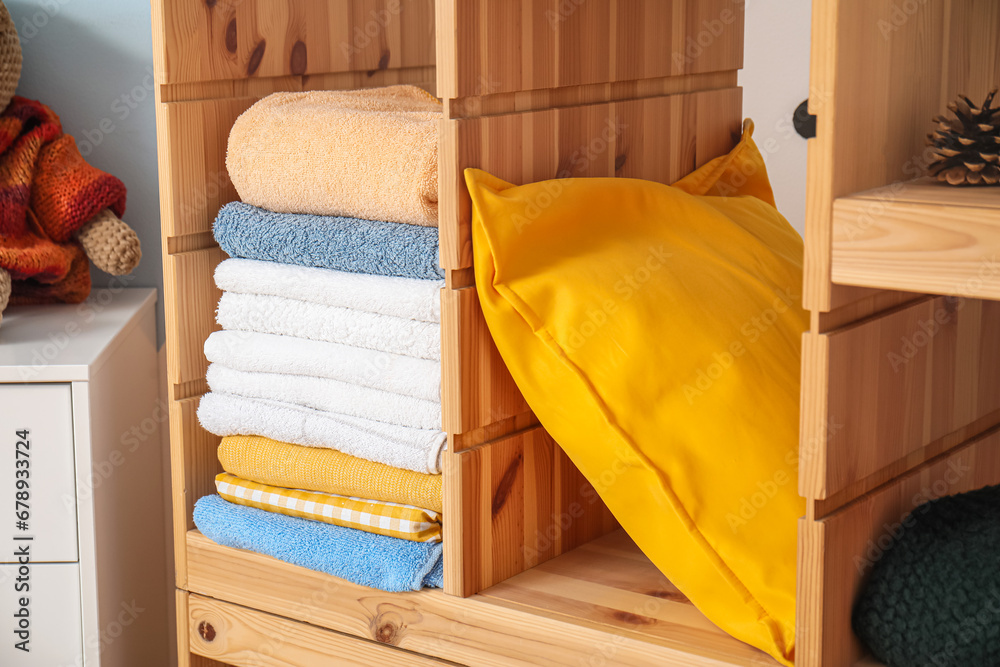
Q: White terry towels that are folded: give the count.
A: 5